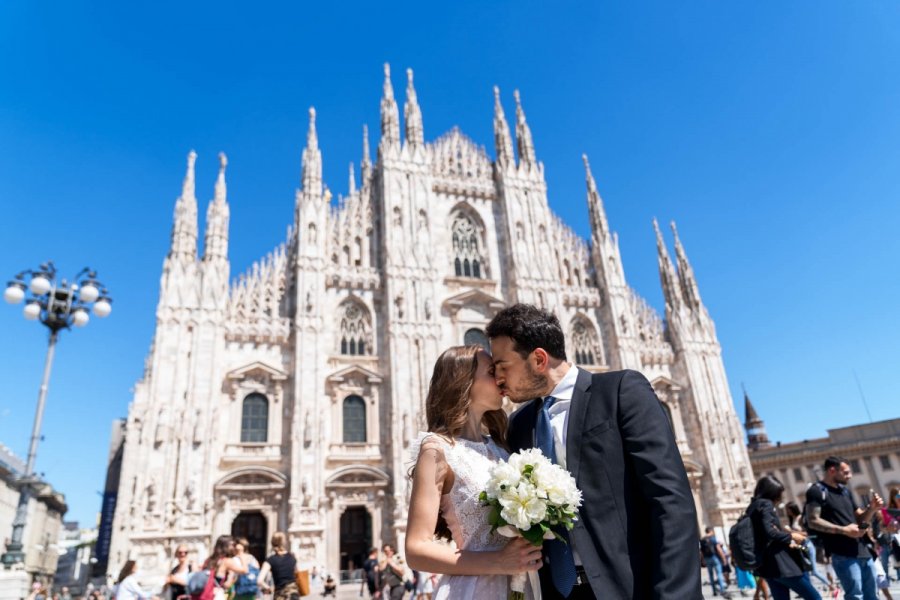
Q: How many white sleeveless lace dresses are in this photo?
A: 1